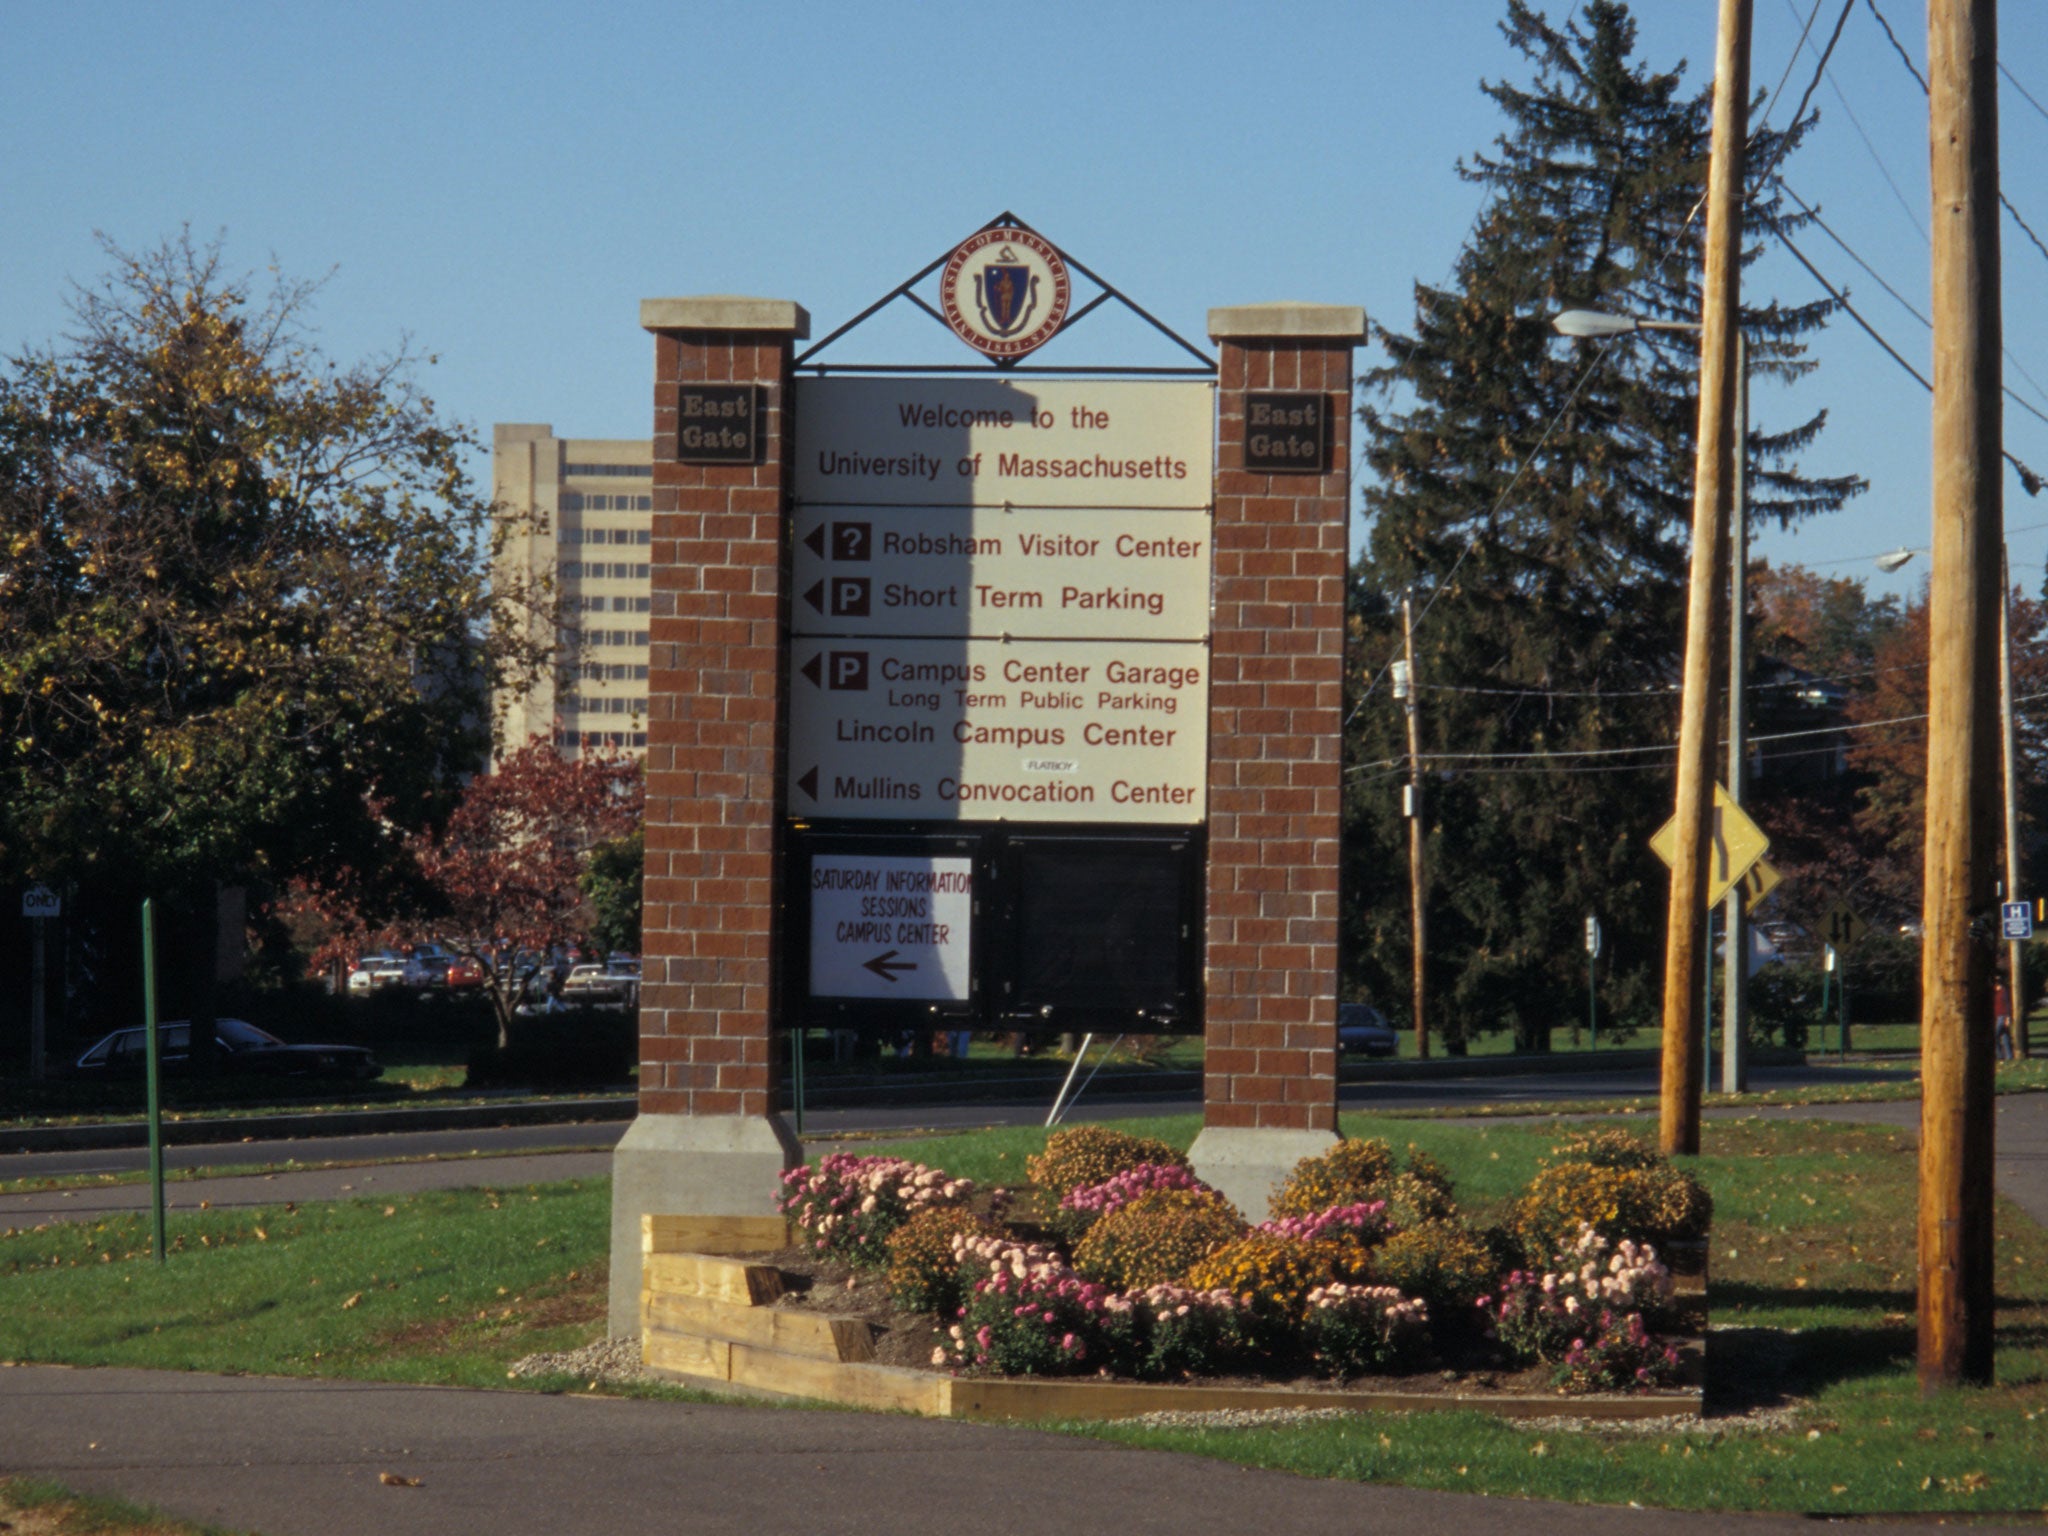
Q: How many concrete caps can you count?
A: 2